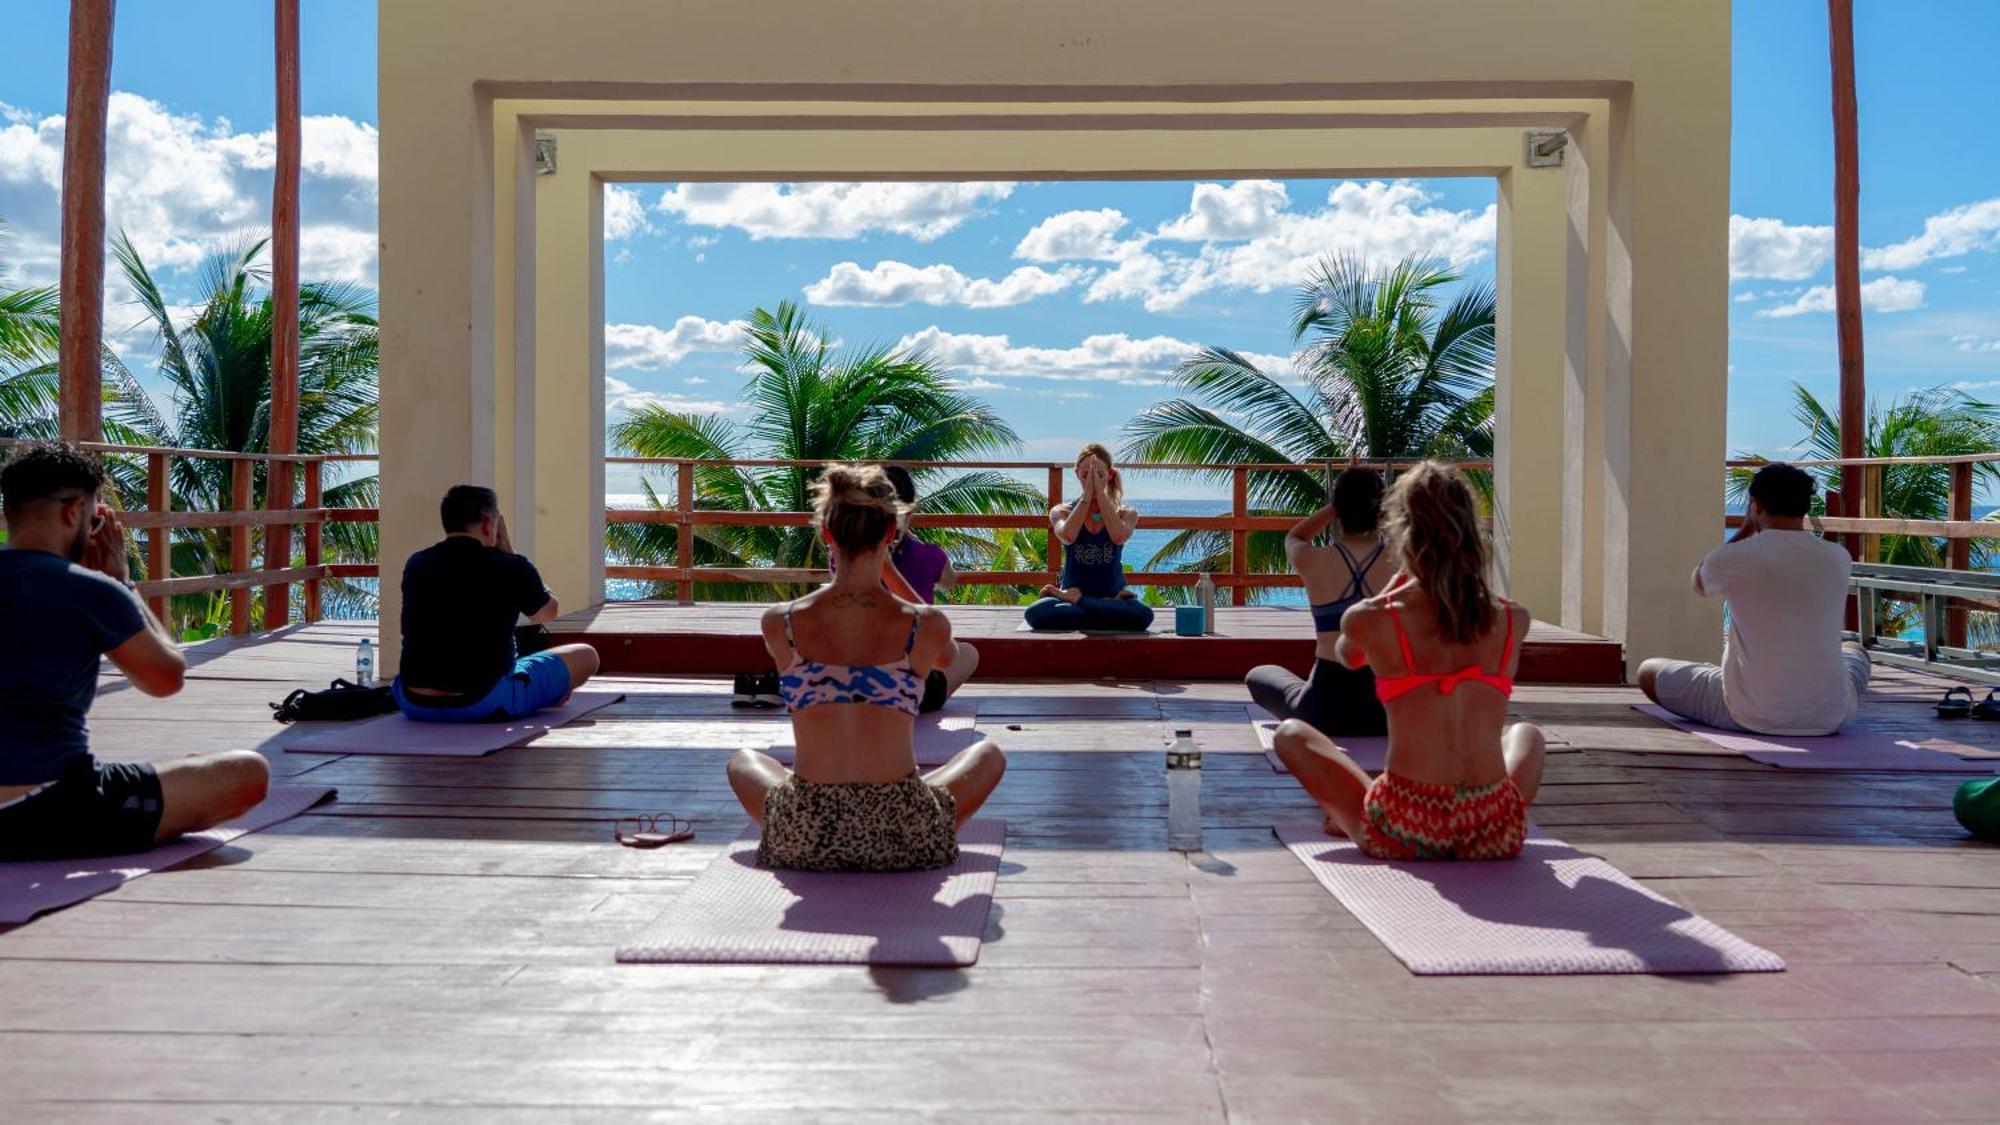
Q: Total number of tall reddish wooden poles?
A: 3